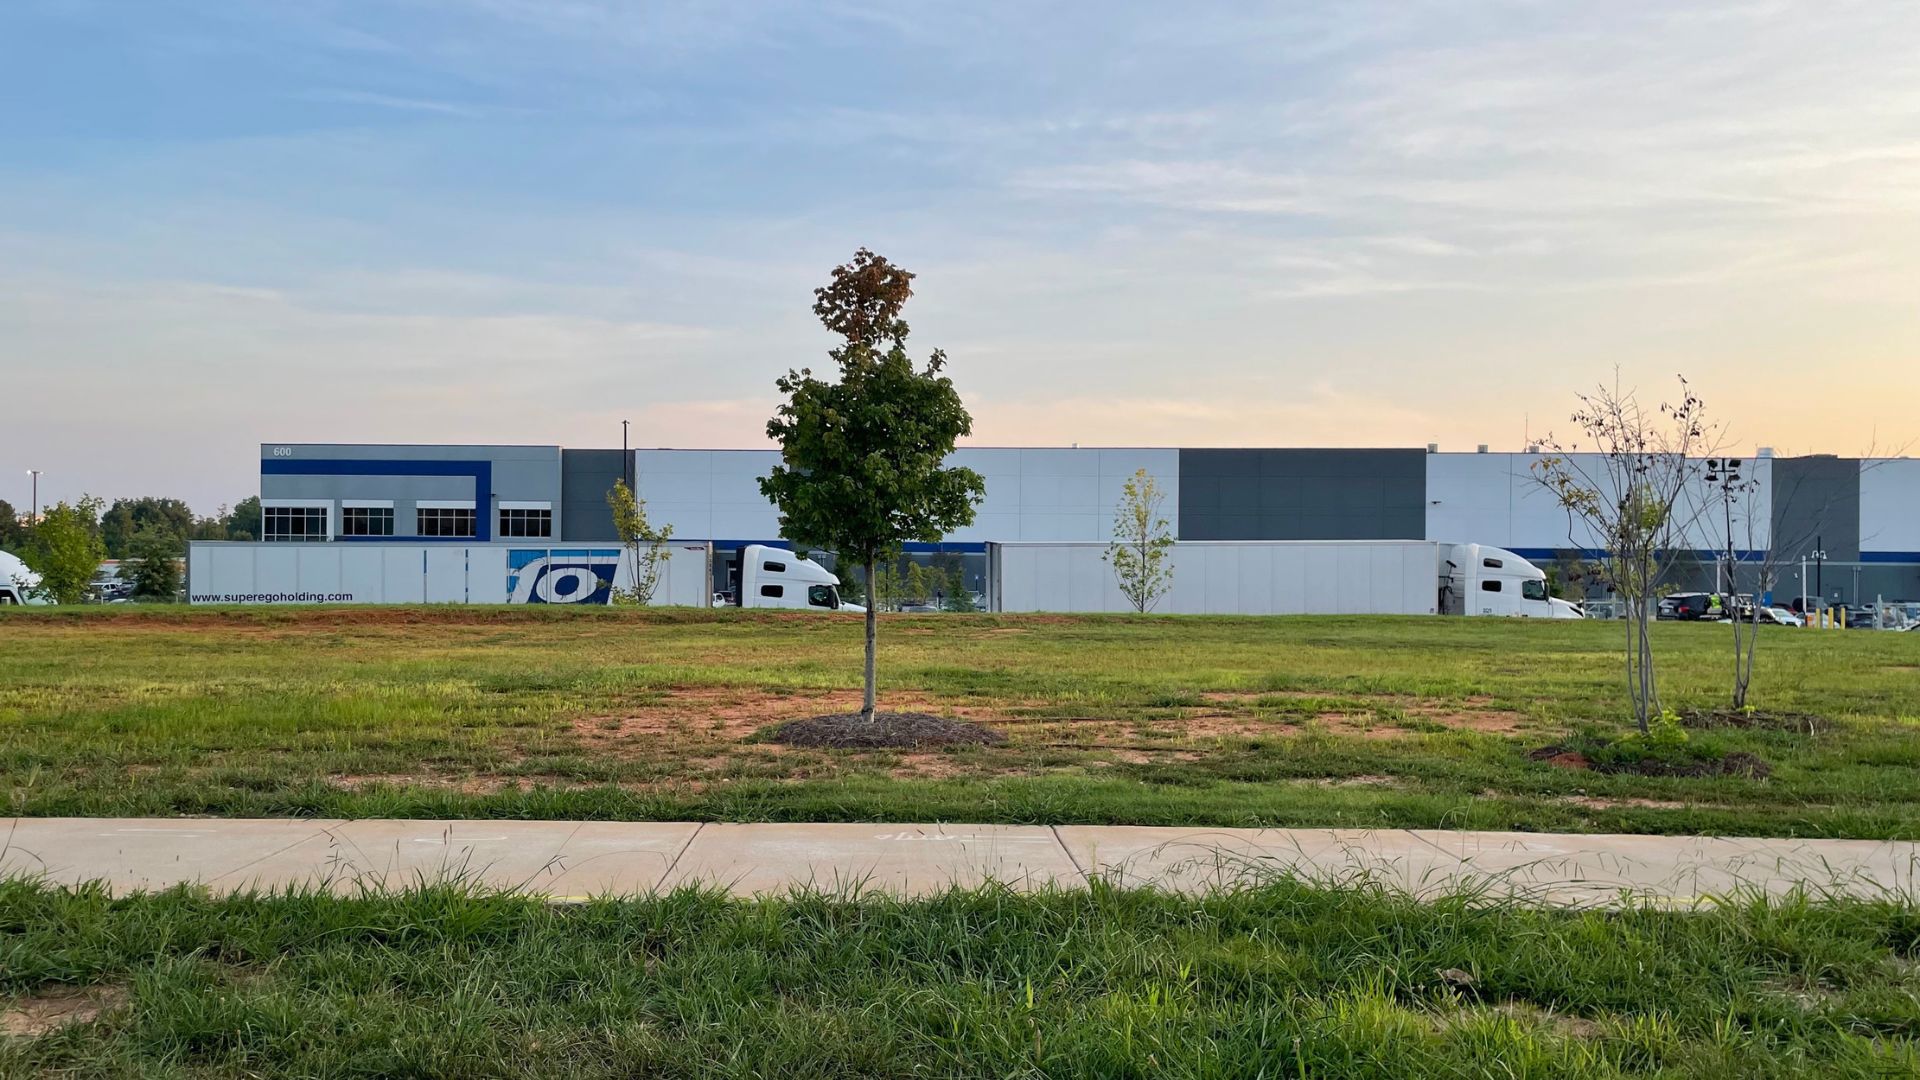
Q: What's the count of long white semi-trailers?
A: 2